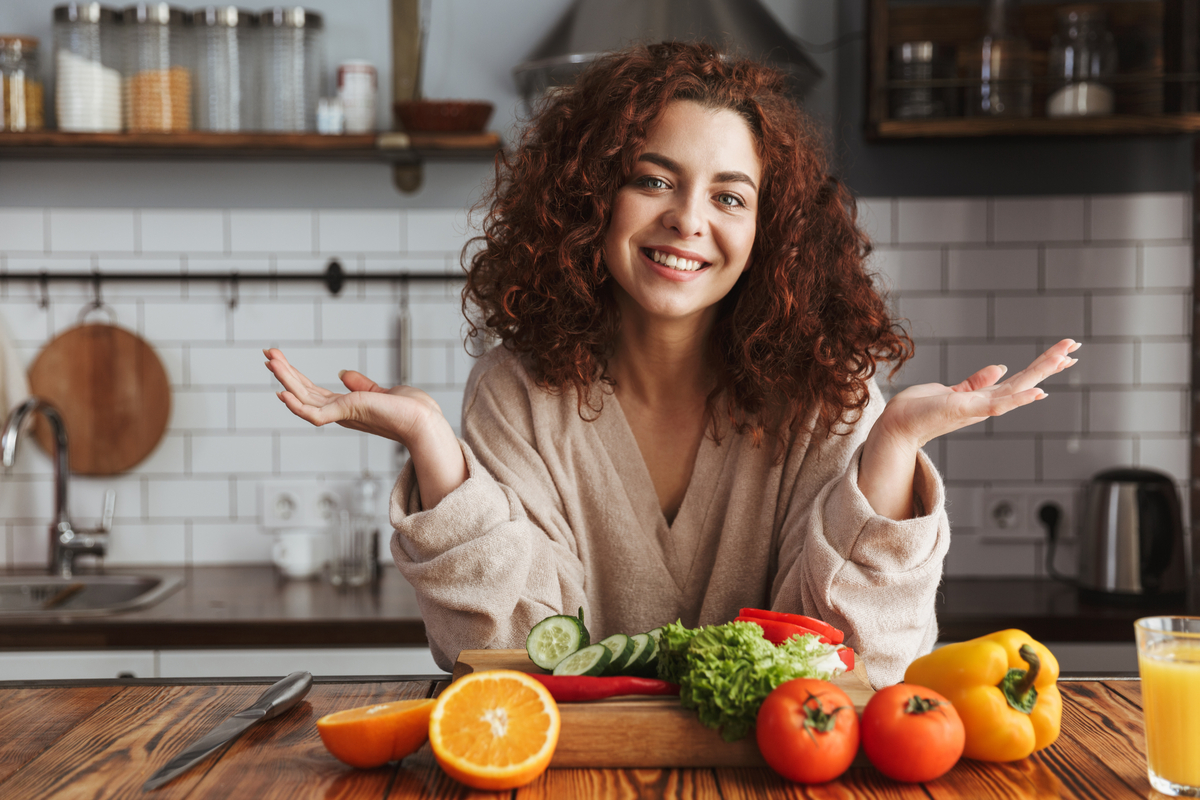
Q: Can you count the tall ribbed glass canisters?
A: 4